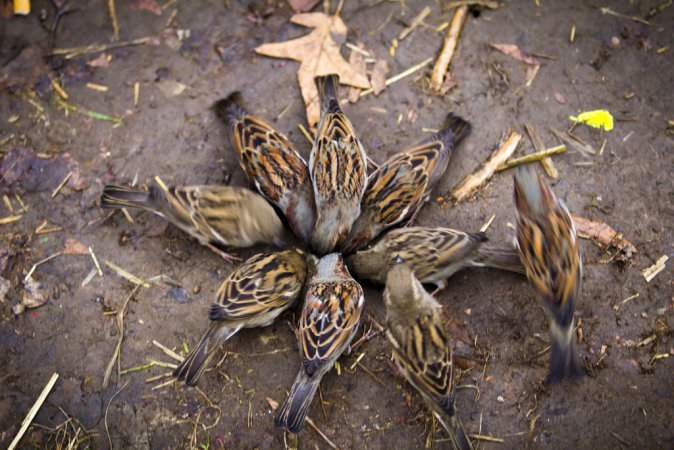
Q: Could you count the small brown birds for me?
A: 9